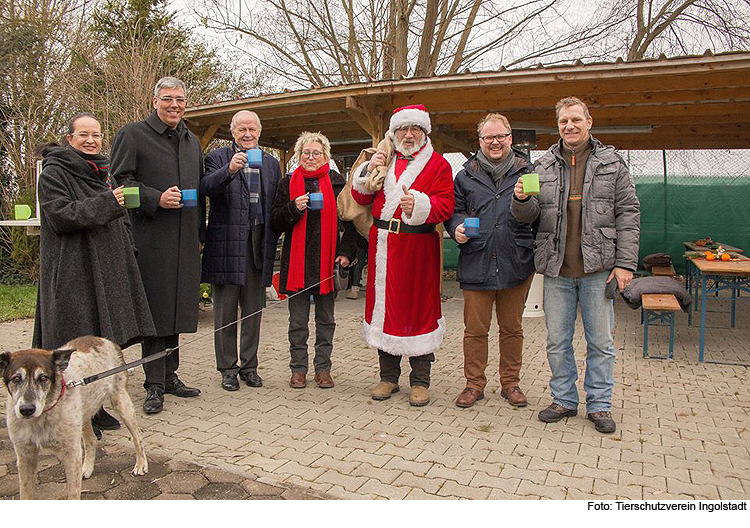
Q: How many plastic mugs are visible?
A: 7